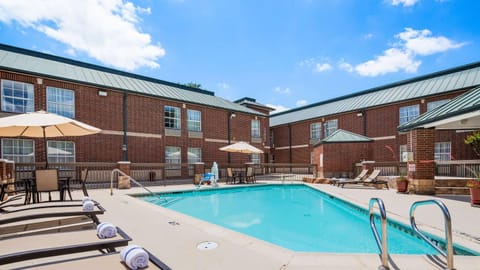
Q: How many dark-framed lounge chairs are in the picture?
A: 6